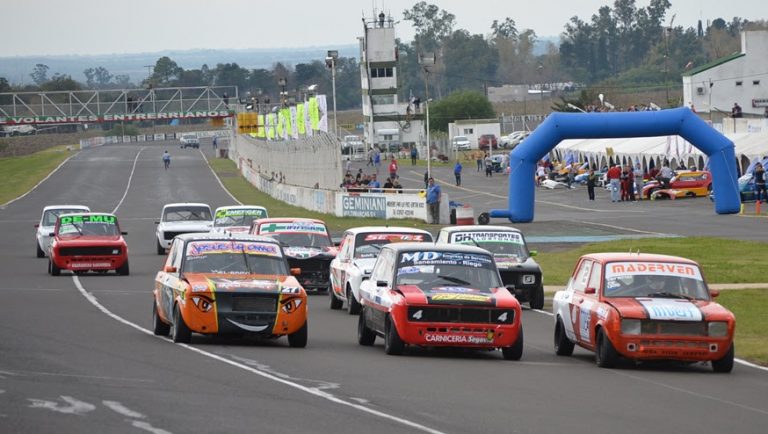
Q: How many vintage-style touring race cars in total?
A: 10